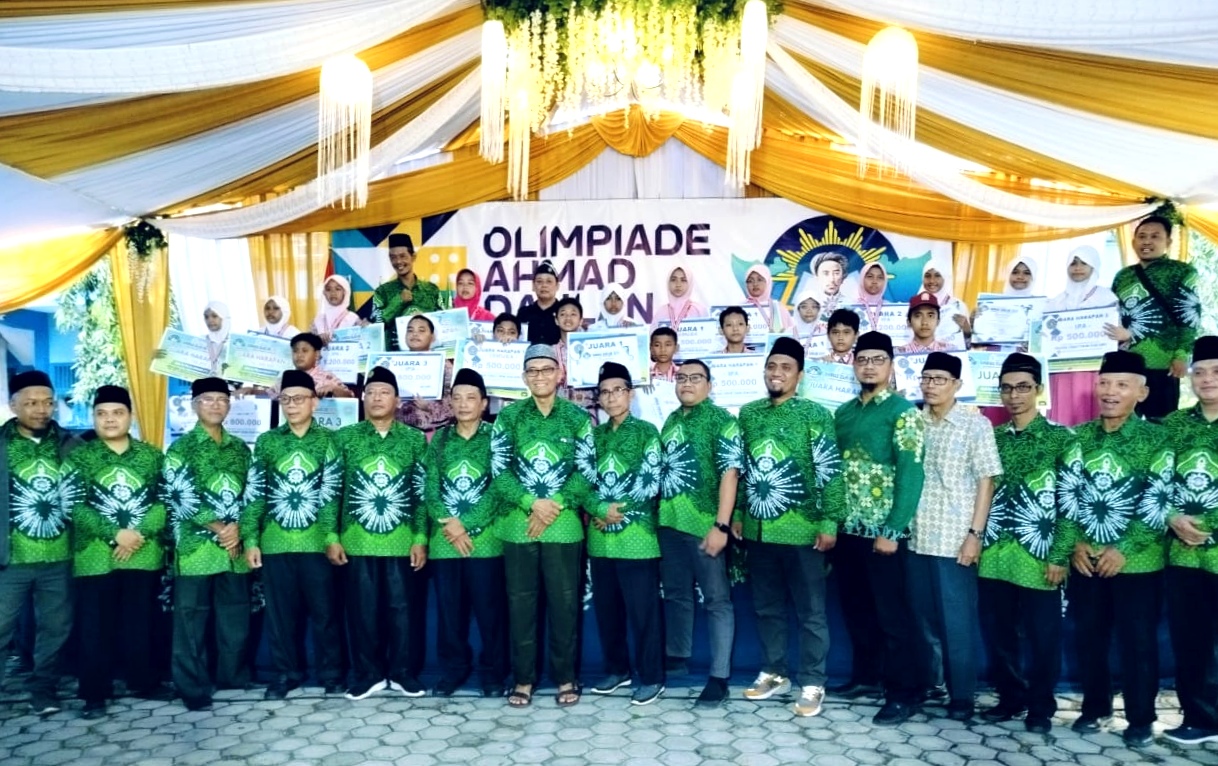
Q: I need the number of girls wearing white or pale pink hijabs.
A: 11